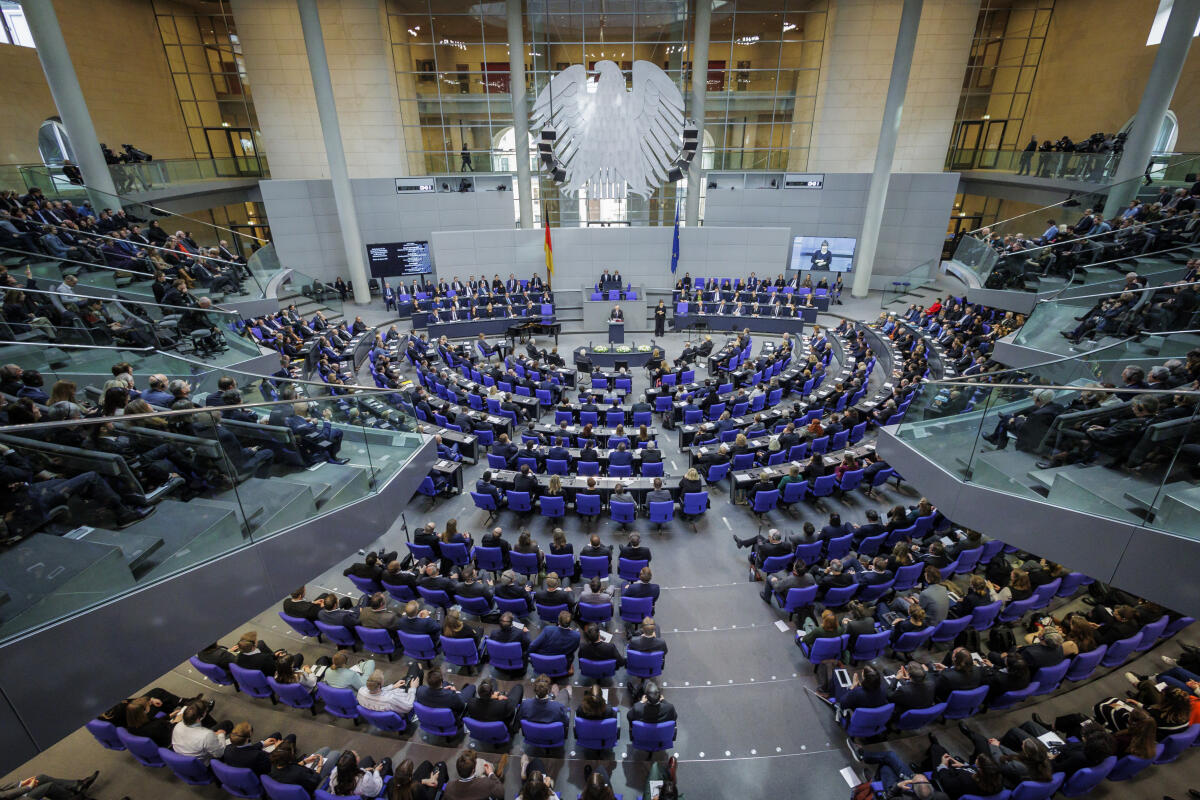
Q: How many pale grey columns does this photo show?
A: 6